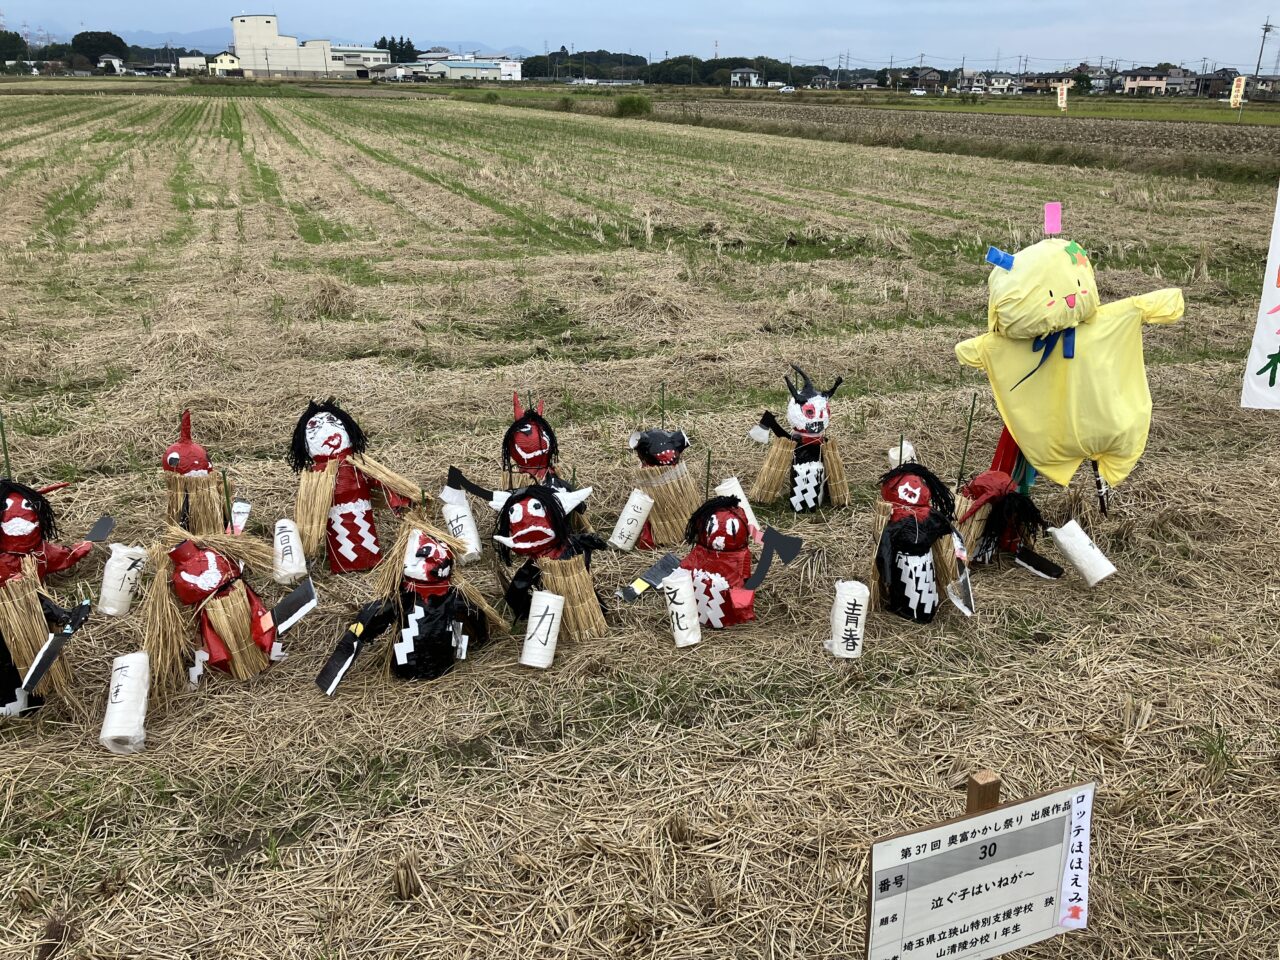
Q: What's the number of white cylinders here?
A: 11